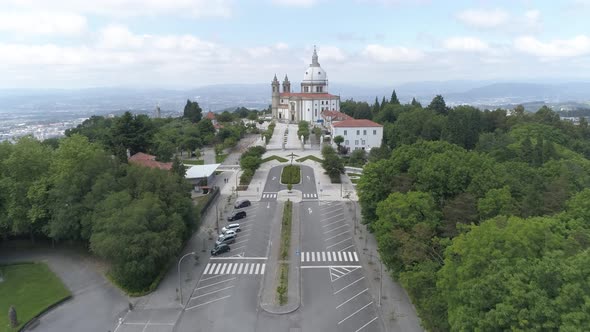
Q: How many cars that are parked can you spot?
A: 6